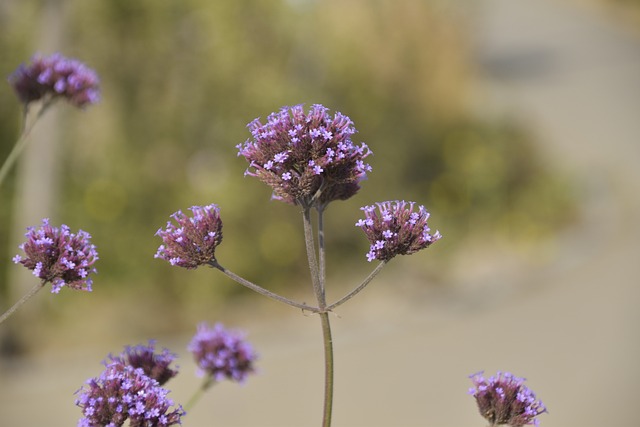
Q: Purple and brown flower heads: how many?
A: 9